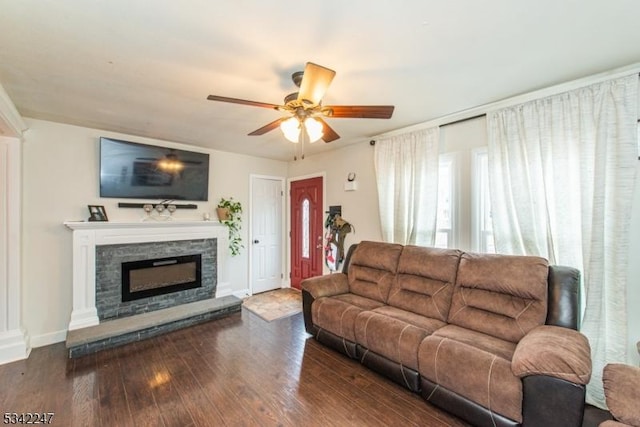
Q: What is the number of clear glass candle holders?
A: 3